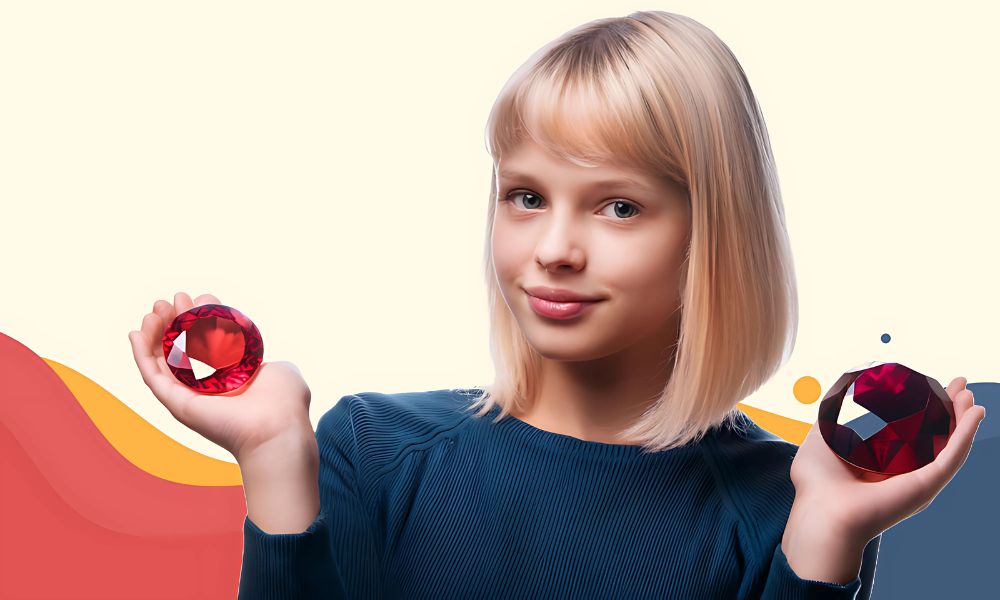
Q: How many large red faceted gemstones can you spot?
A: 2